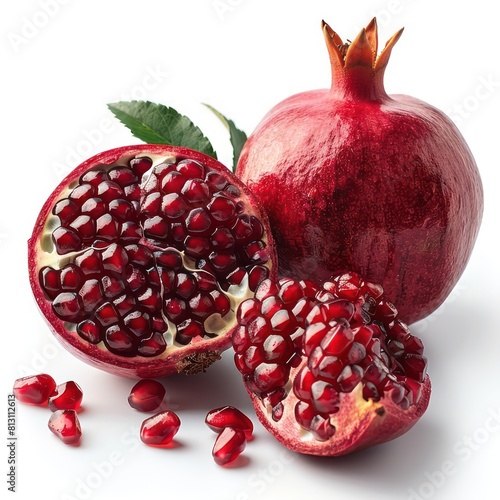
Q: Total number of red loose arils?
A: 7